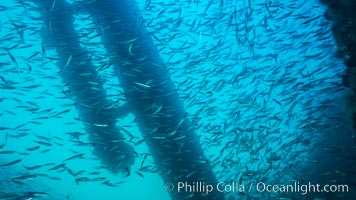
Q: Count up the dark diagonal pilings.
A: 2